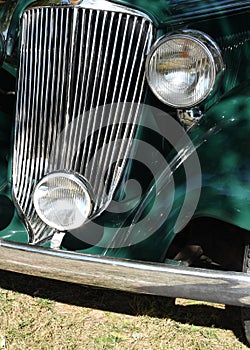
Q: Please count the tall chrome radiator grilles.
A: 1